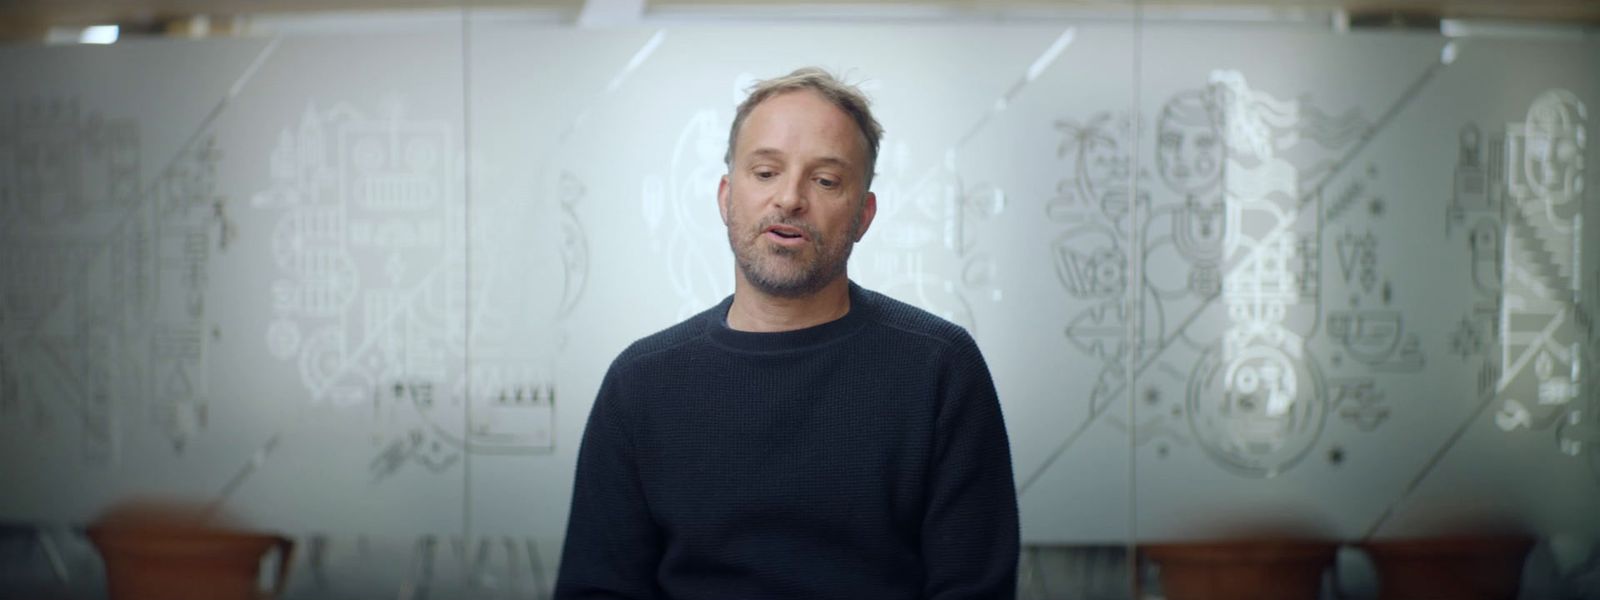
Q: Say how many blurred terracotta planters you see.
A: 3